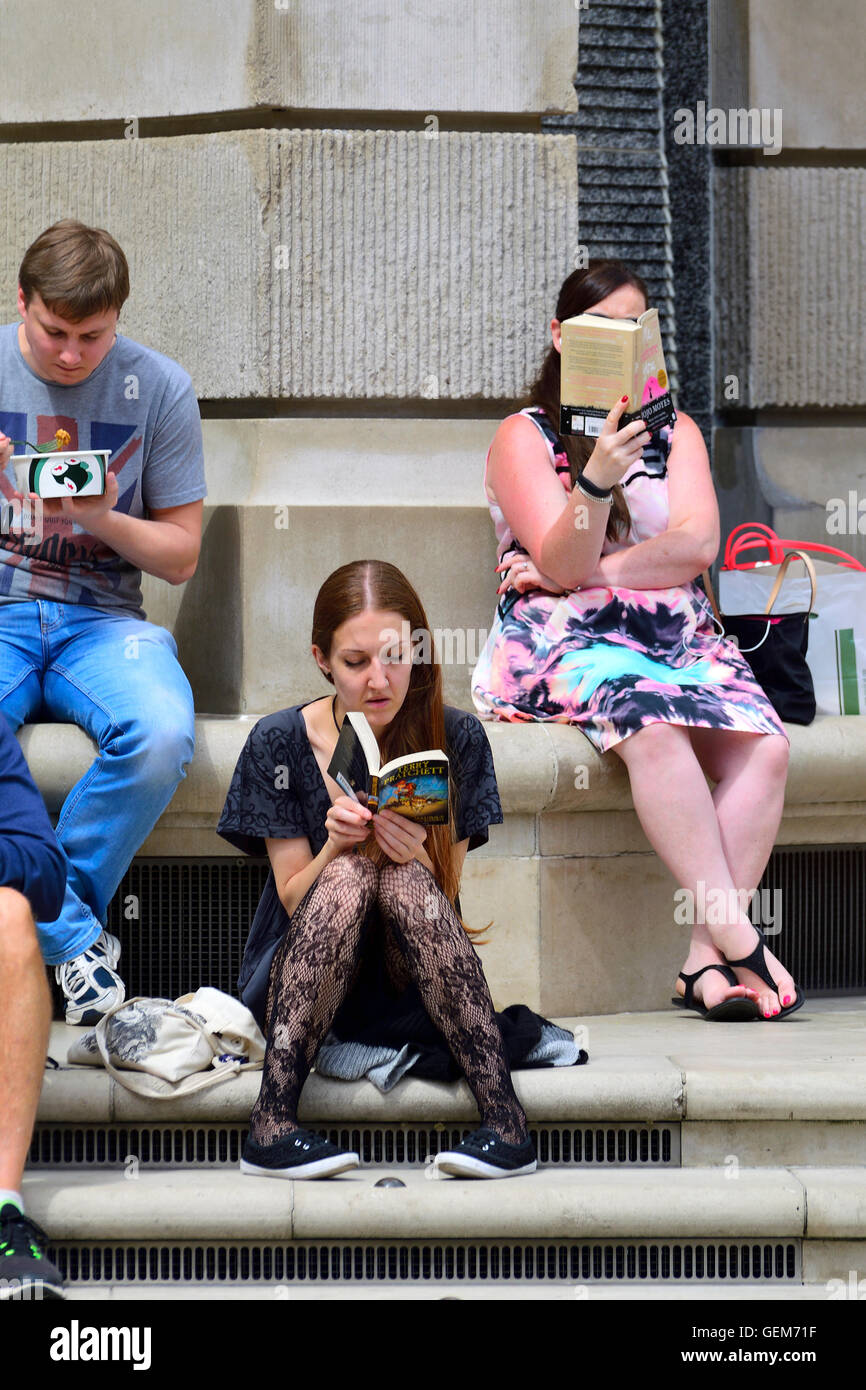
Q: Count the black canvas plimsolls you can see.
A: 2